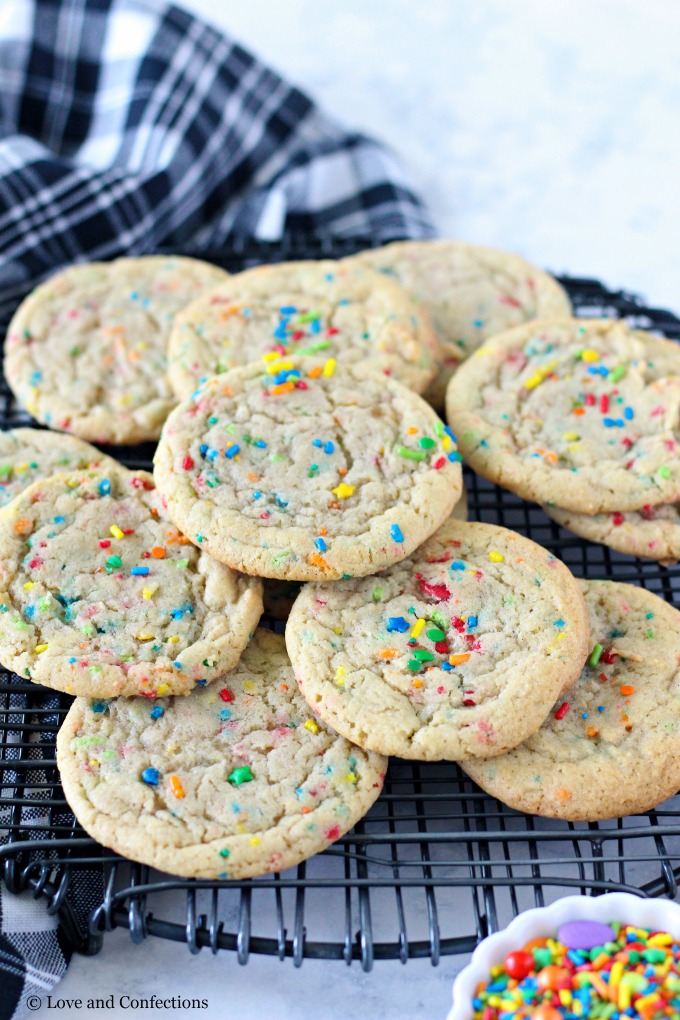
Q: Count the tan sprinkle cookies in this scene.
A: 11